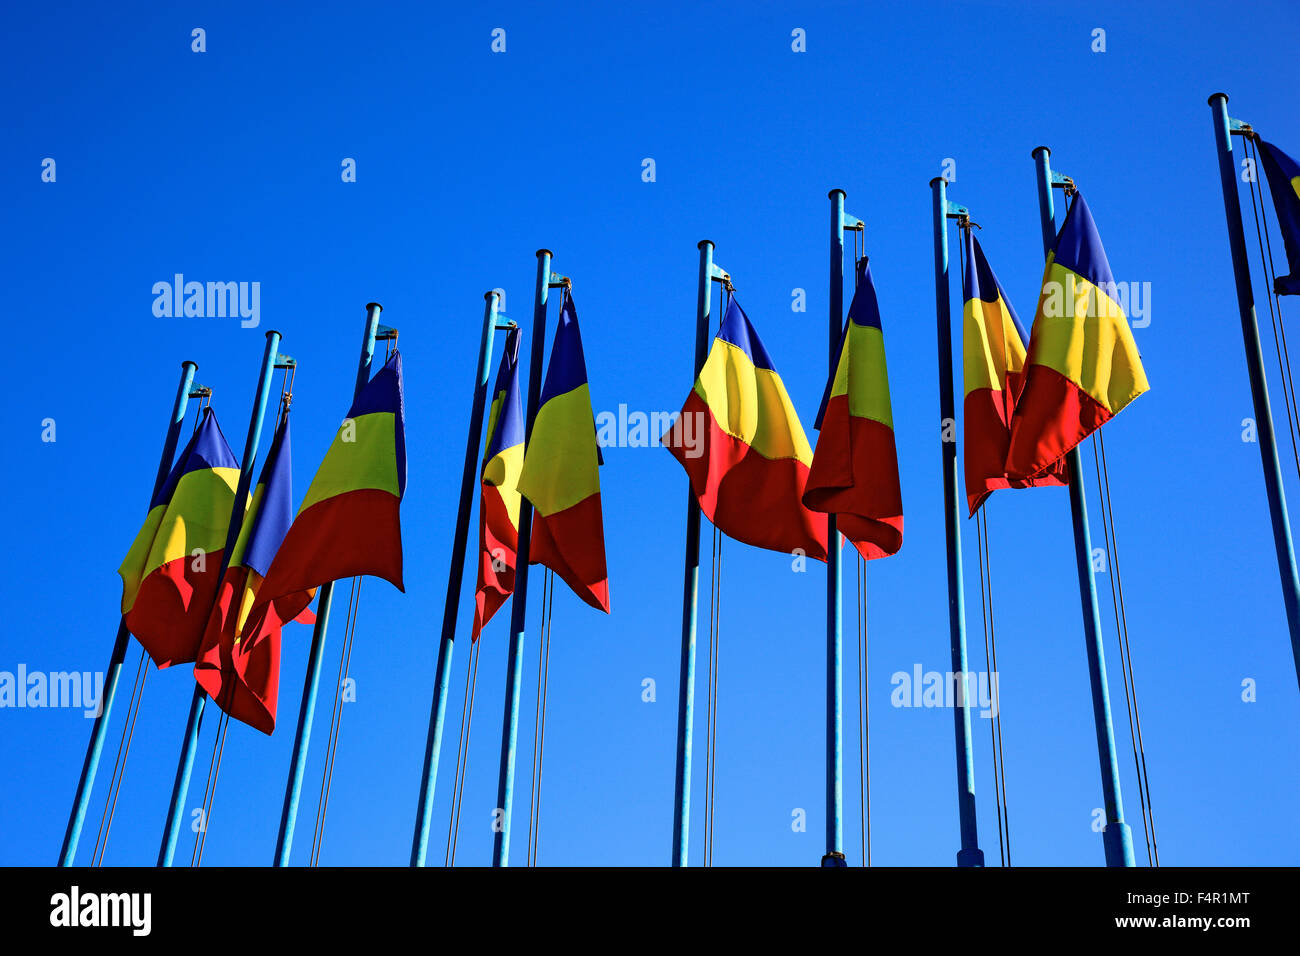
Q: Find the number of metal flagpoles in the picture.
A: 10